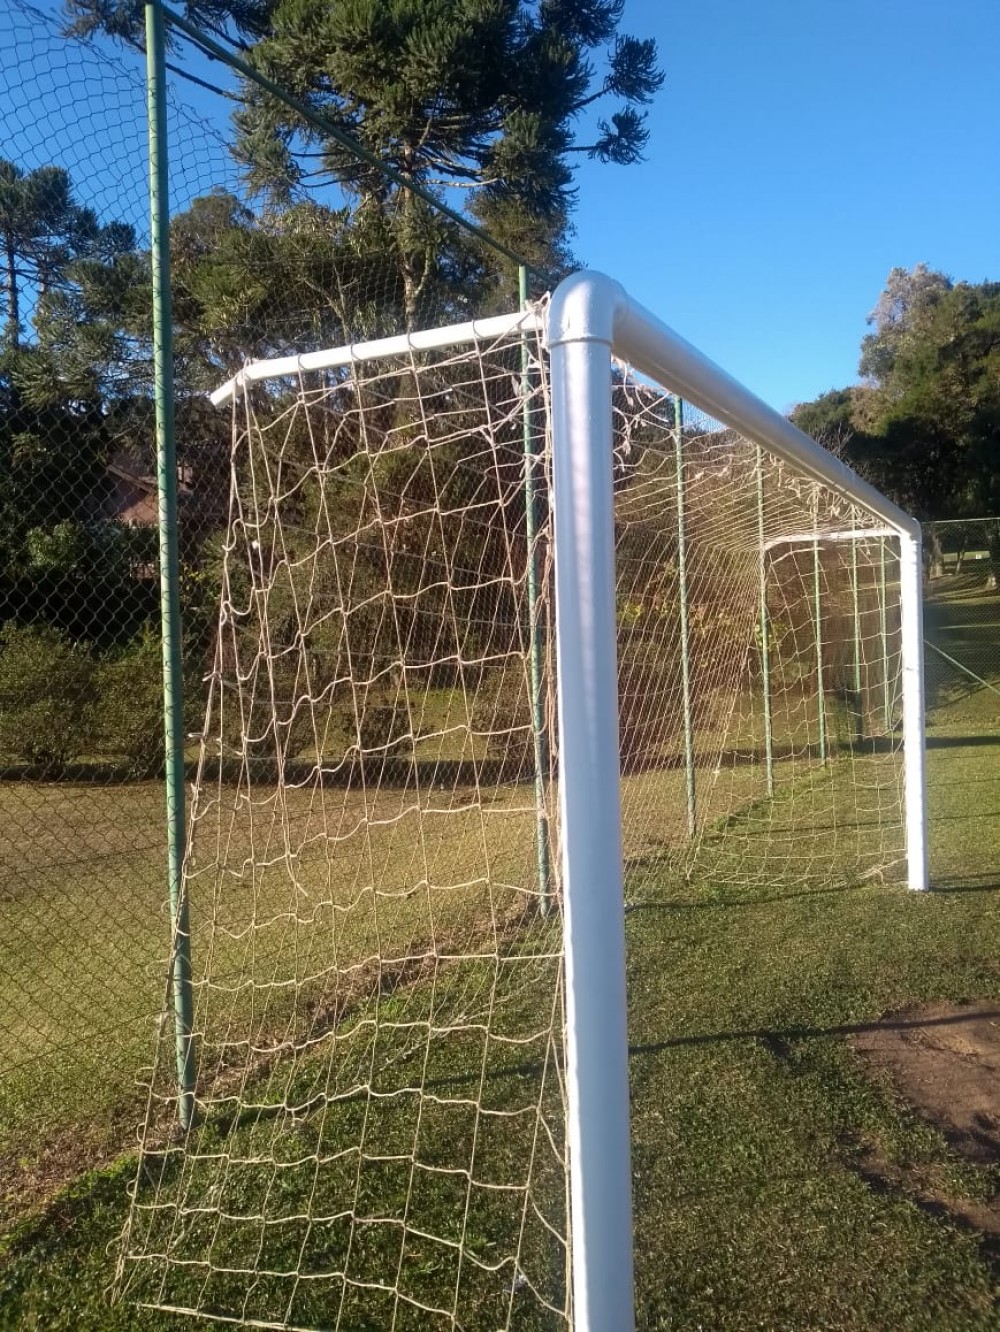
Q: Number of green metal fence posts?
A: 7